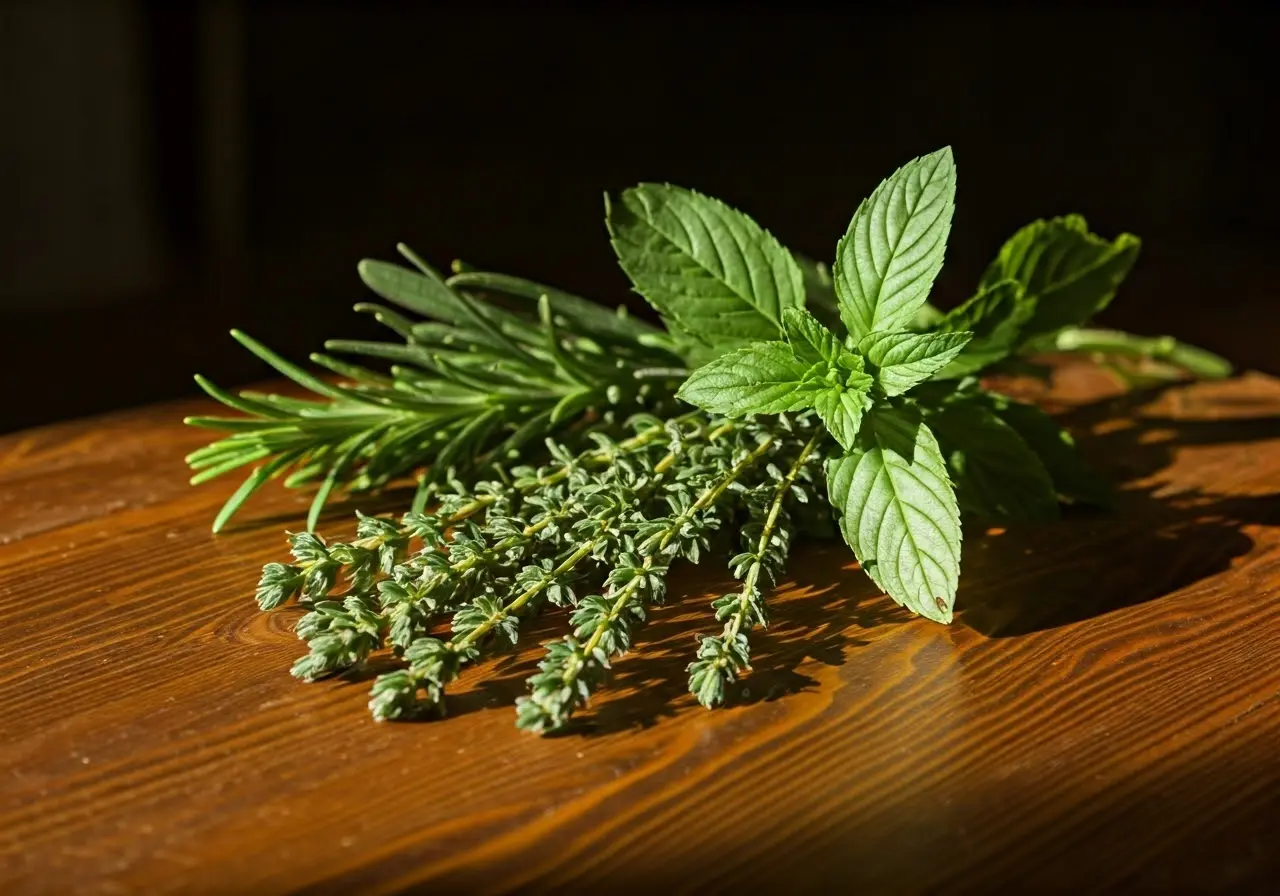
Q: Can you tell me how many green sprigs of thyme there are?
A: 5